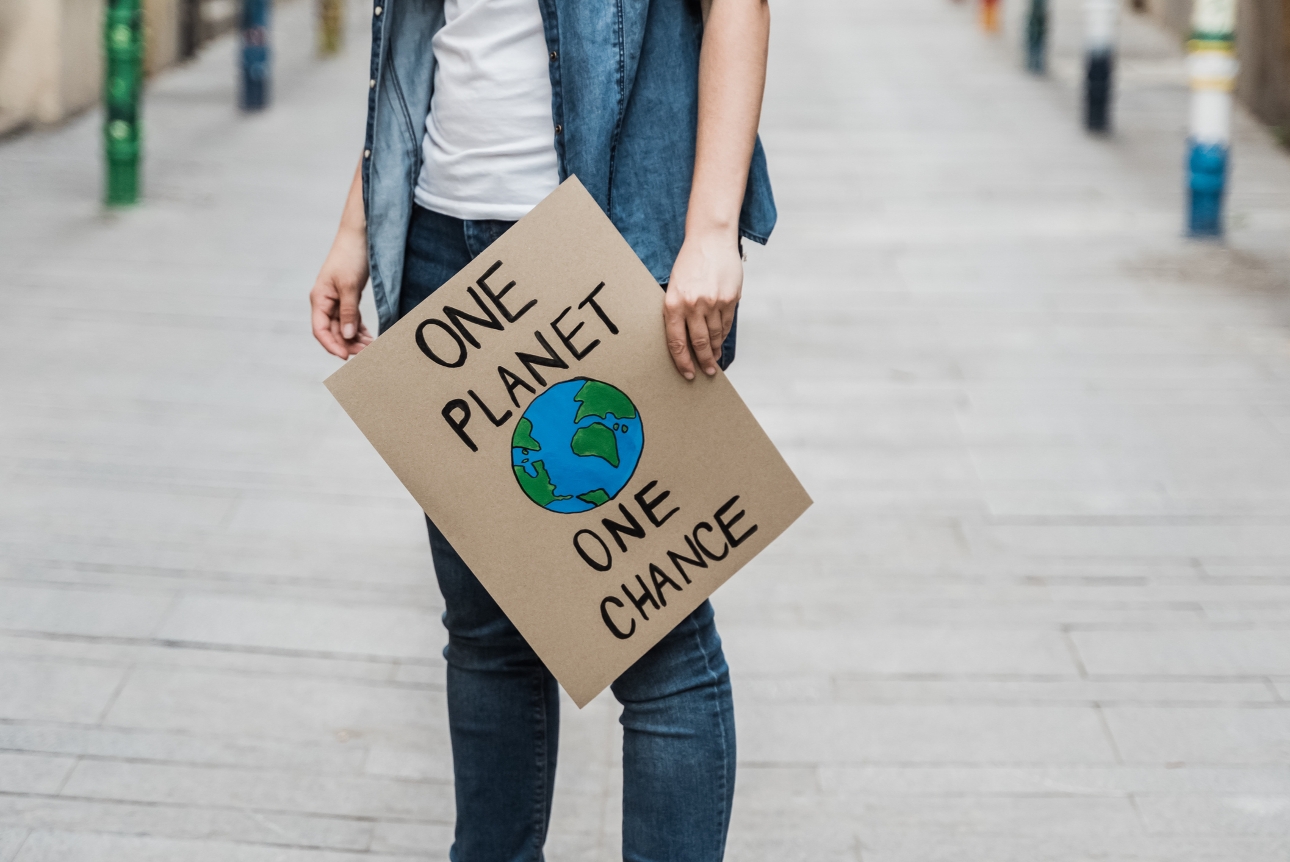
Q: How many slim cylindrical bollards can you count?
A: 7